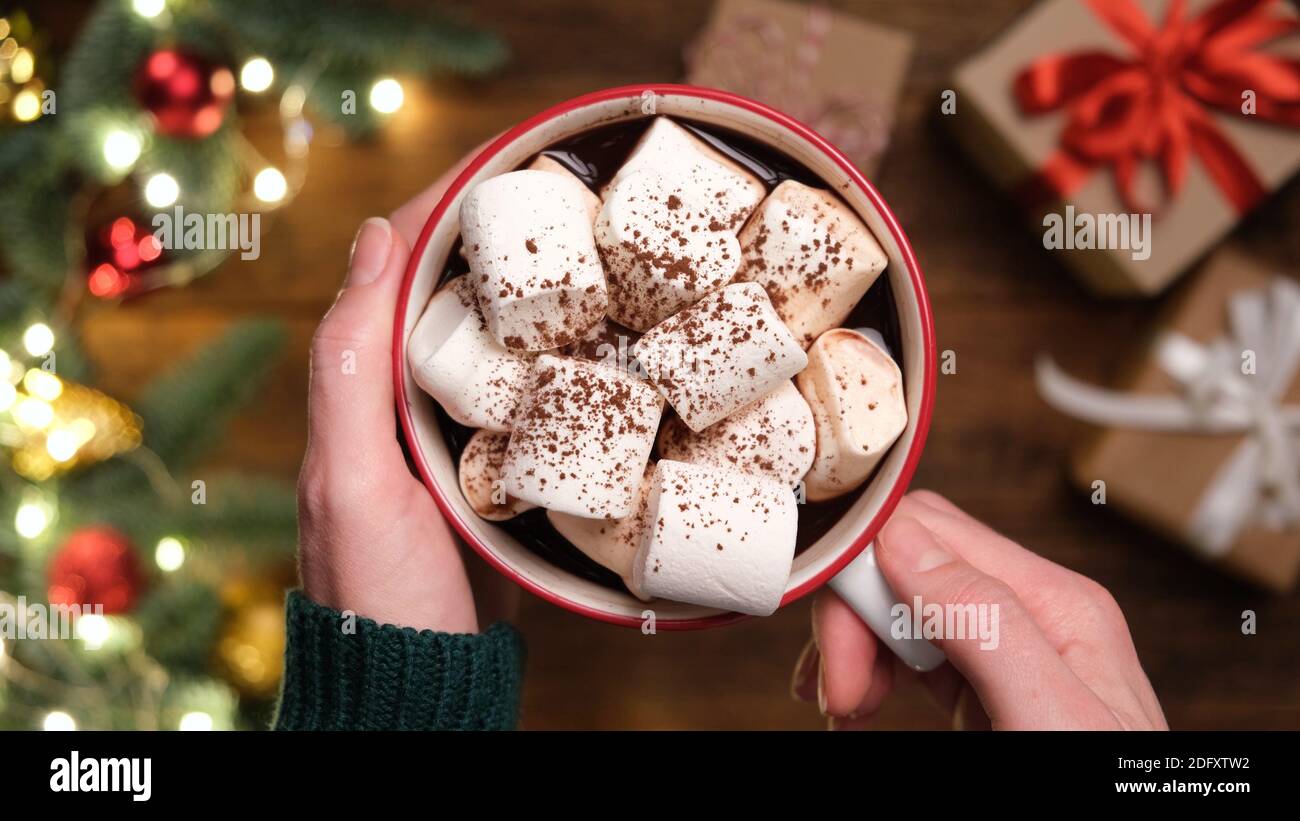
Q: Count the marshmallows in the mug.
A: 13